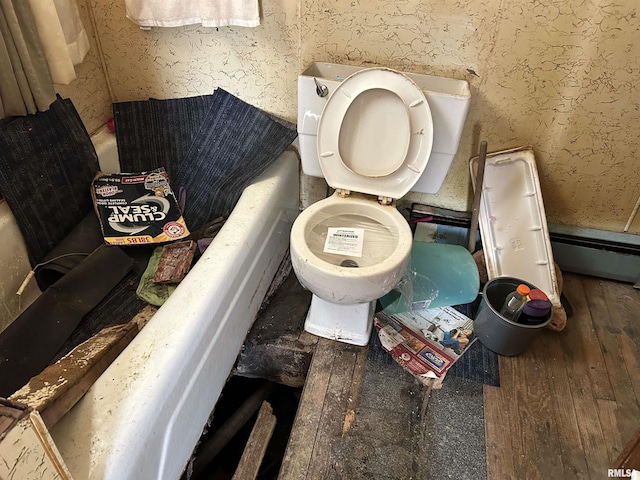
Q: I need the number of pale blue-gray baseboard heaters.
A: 1